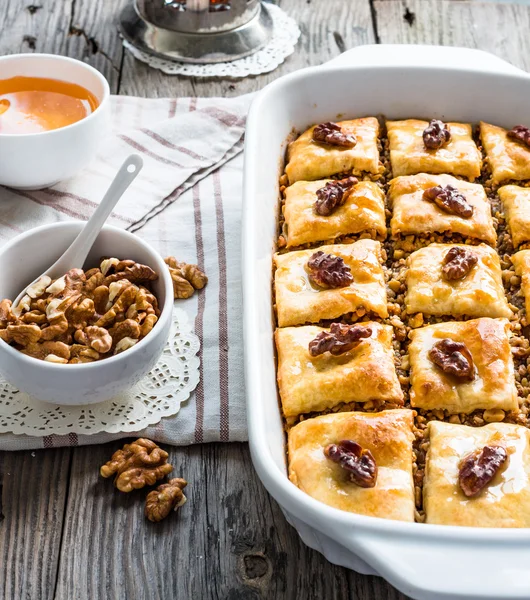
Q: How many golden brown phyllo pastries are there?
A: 13